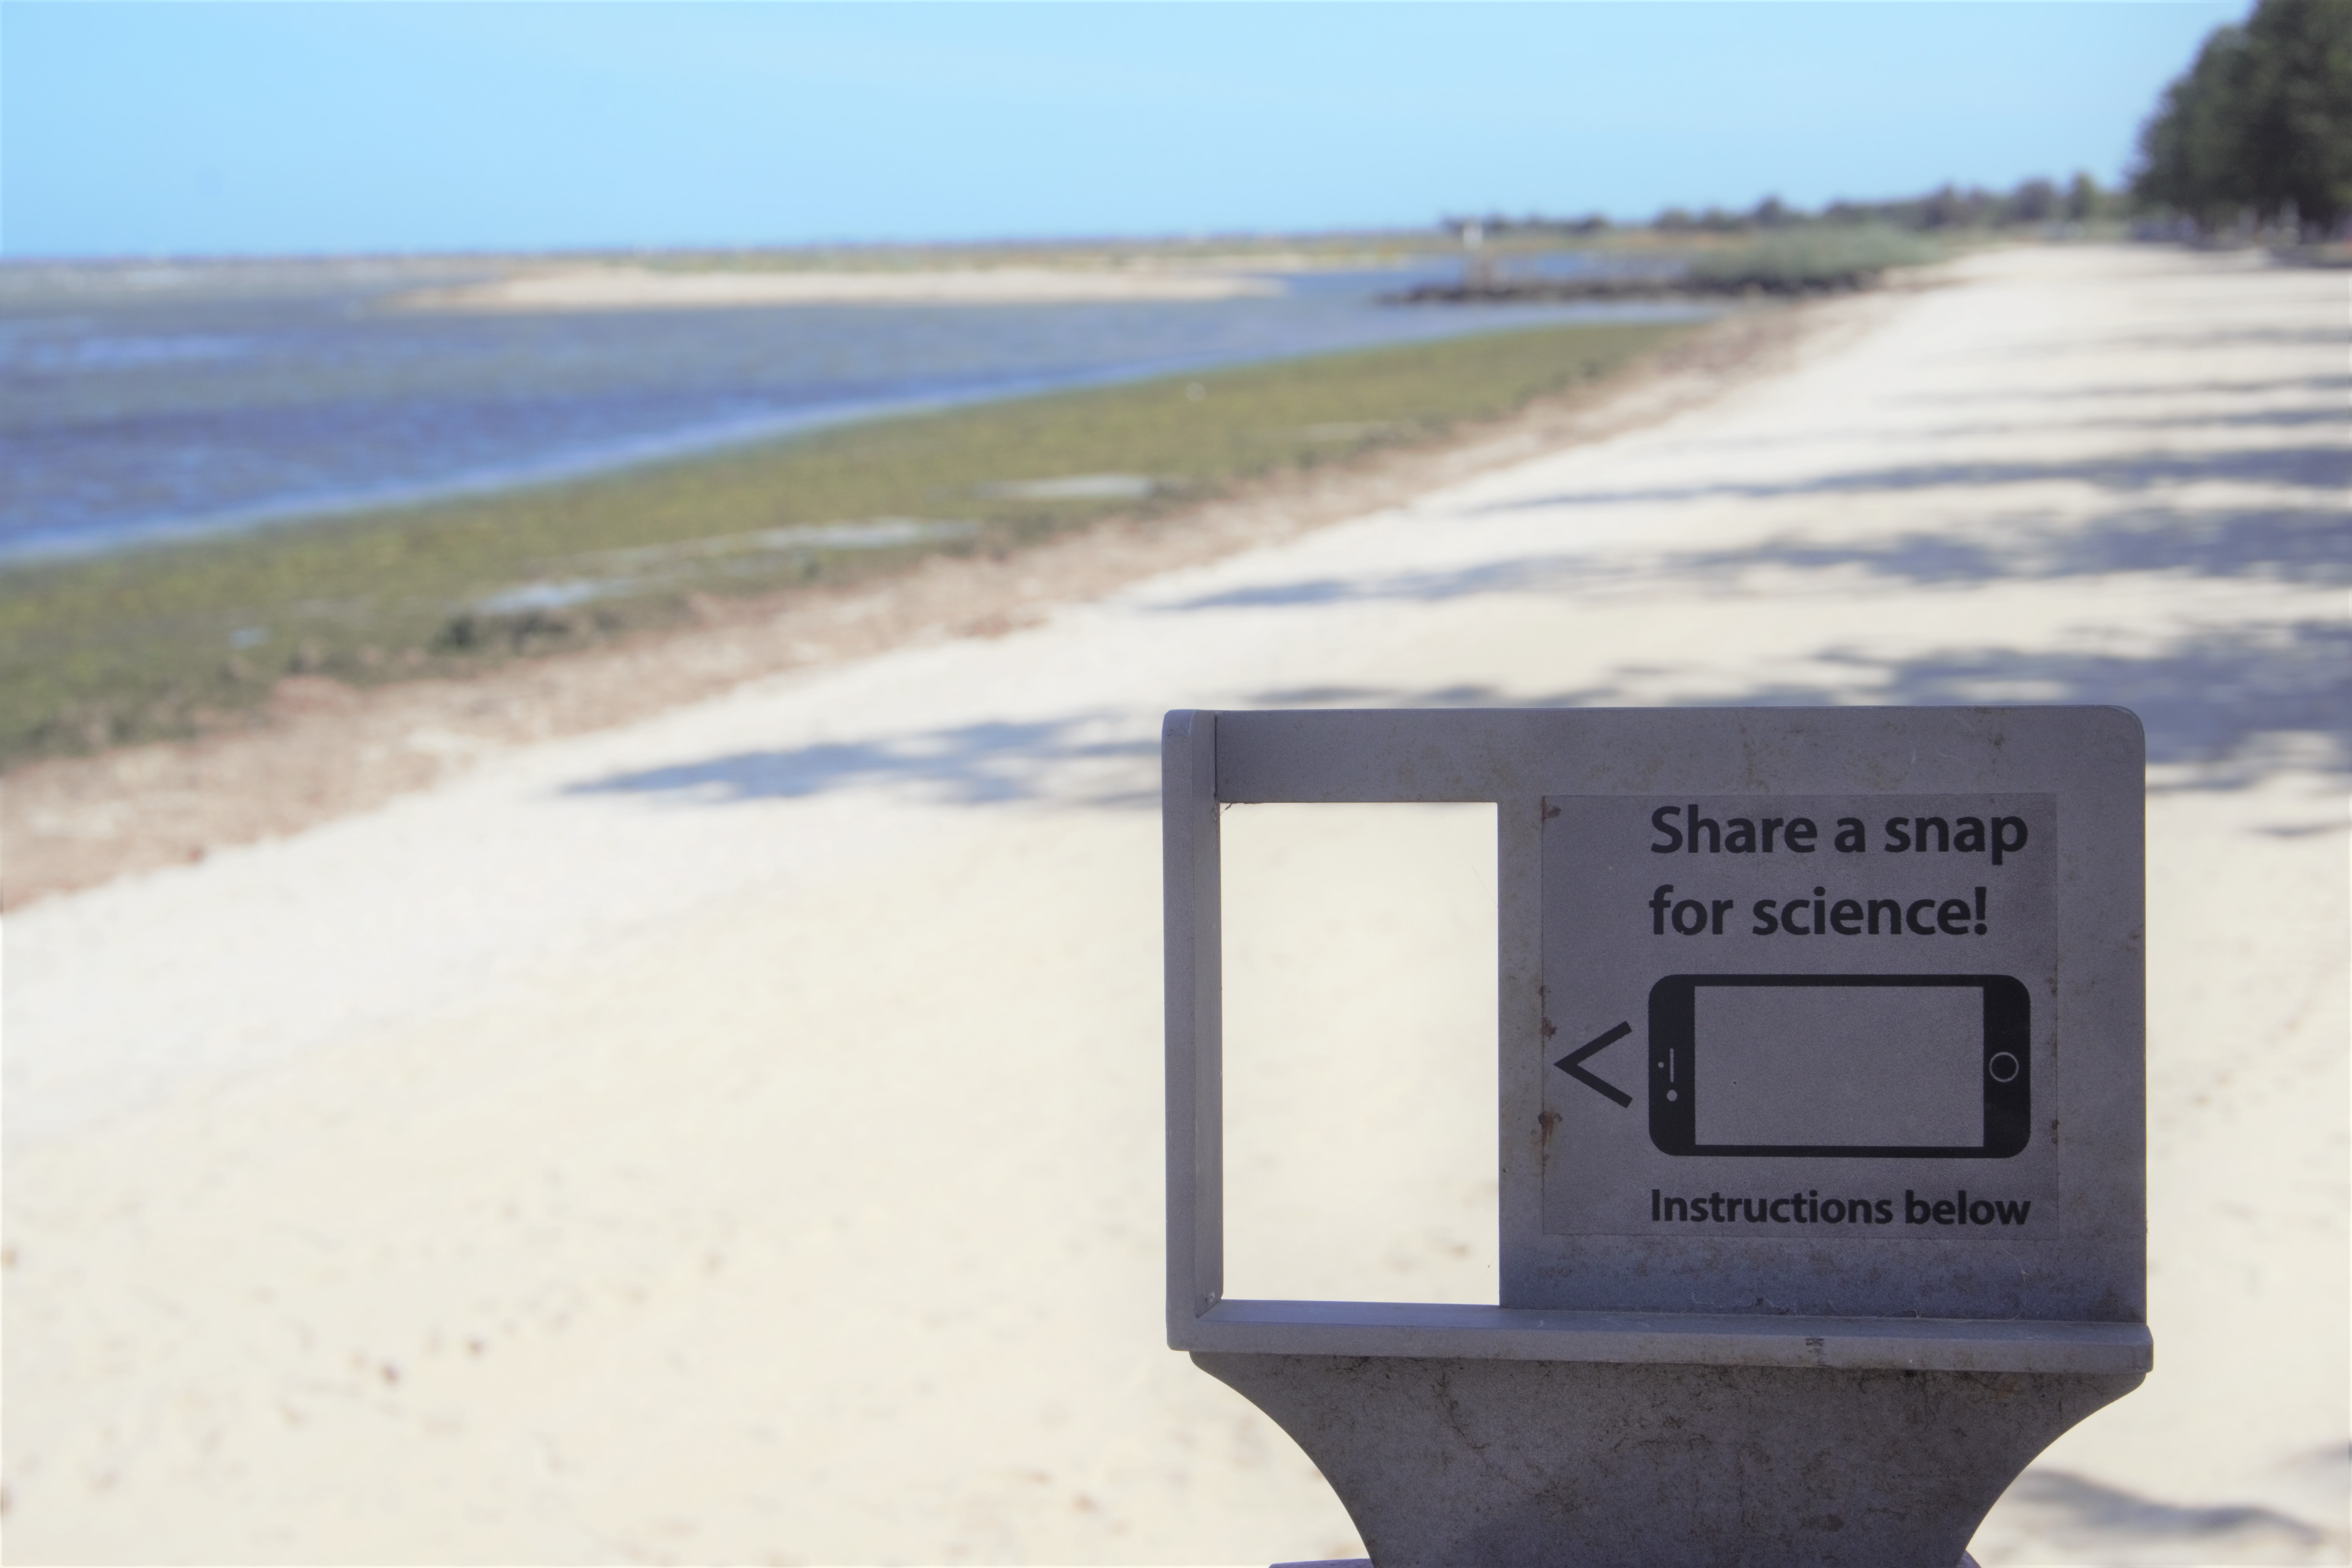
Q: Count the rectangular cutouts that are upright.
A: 1